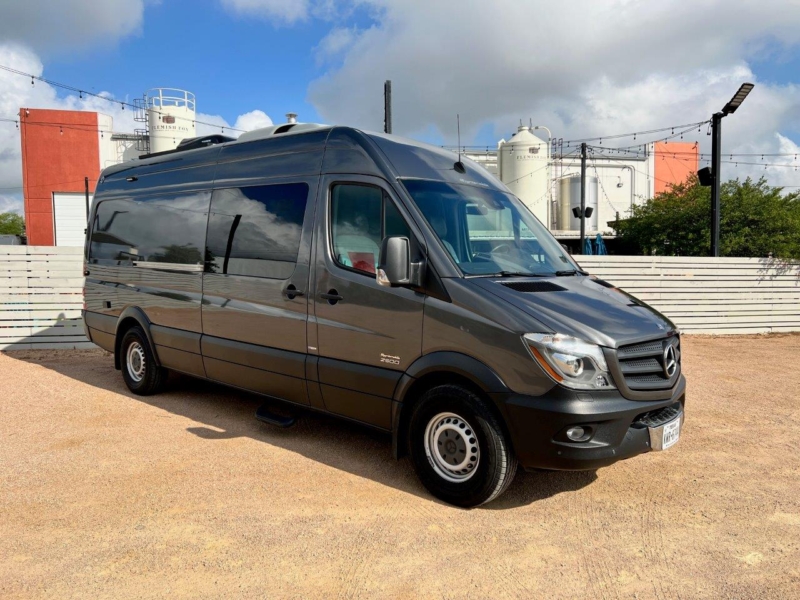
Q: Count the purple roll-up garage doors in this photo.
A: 0